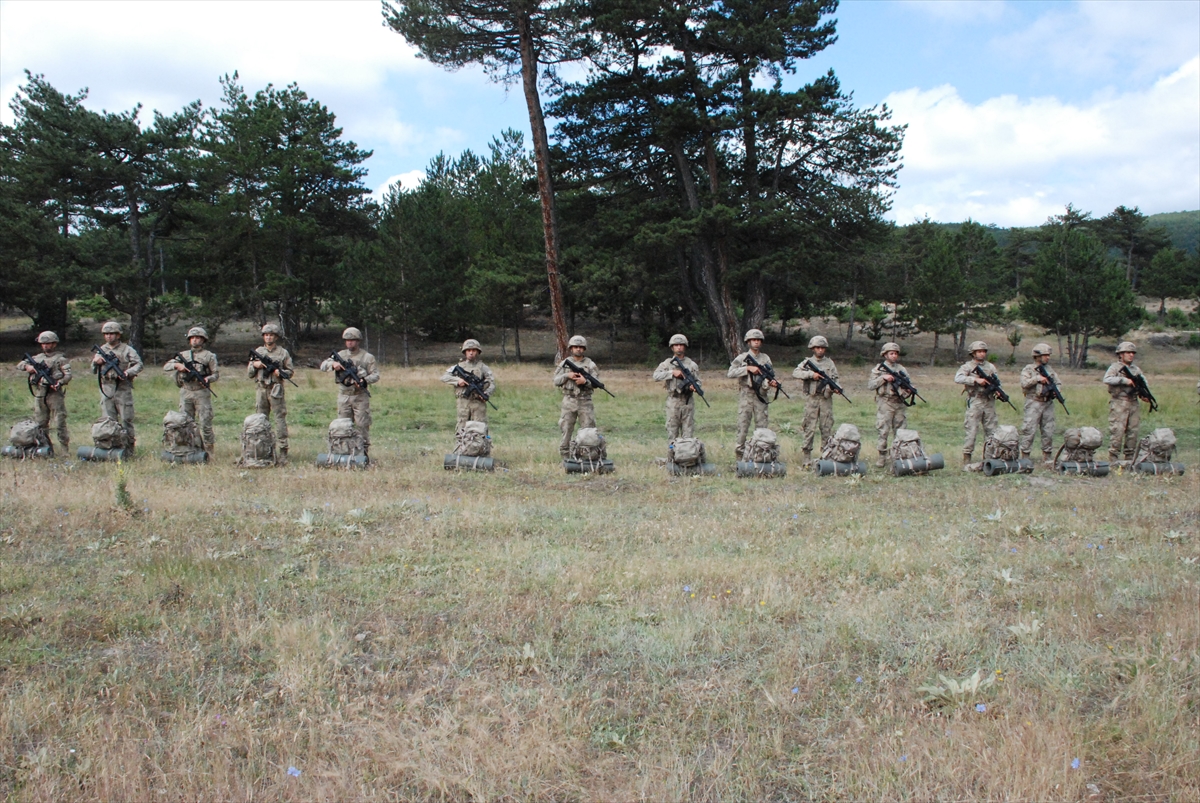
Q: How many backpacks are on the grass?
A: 14